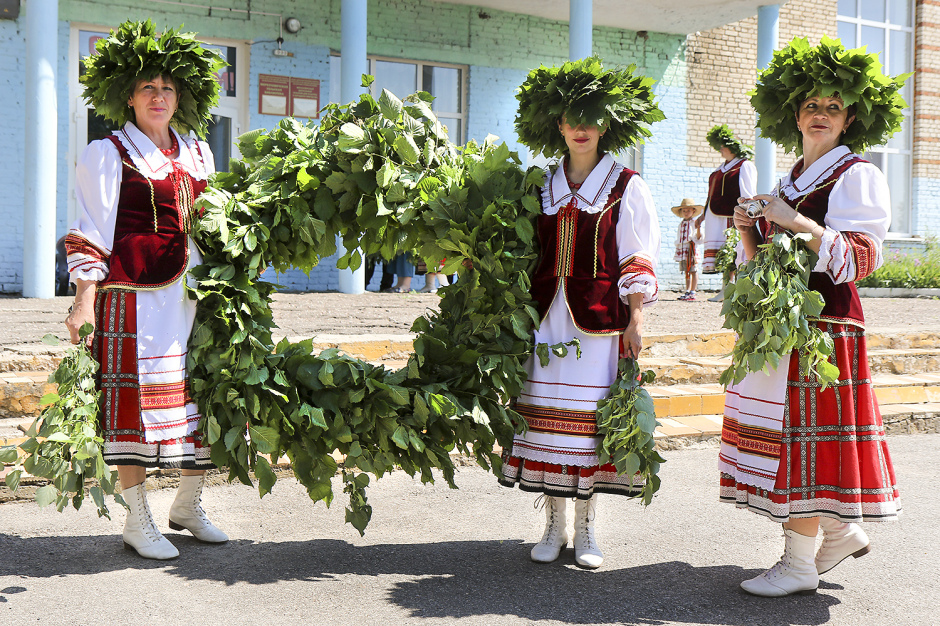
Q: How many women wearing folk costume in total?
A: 4